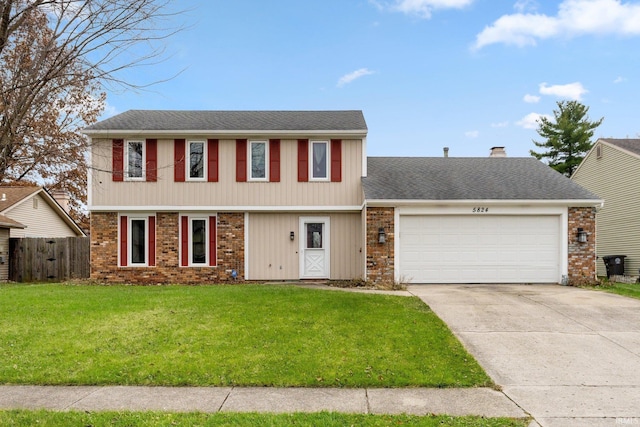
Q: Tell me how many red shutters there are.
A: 12